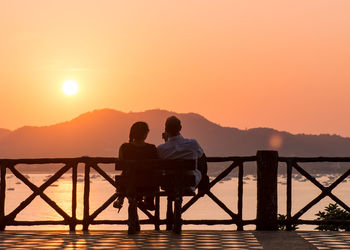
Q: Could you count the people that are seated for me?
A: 2